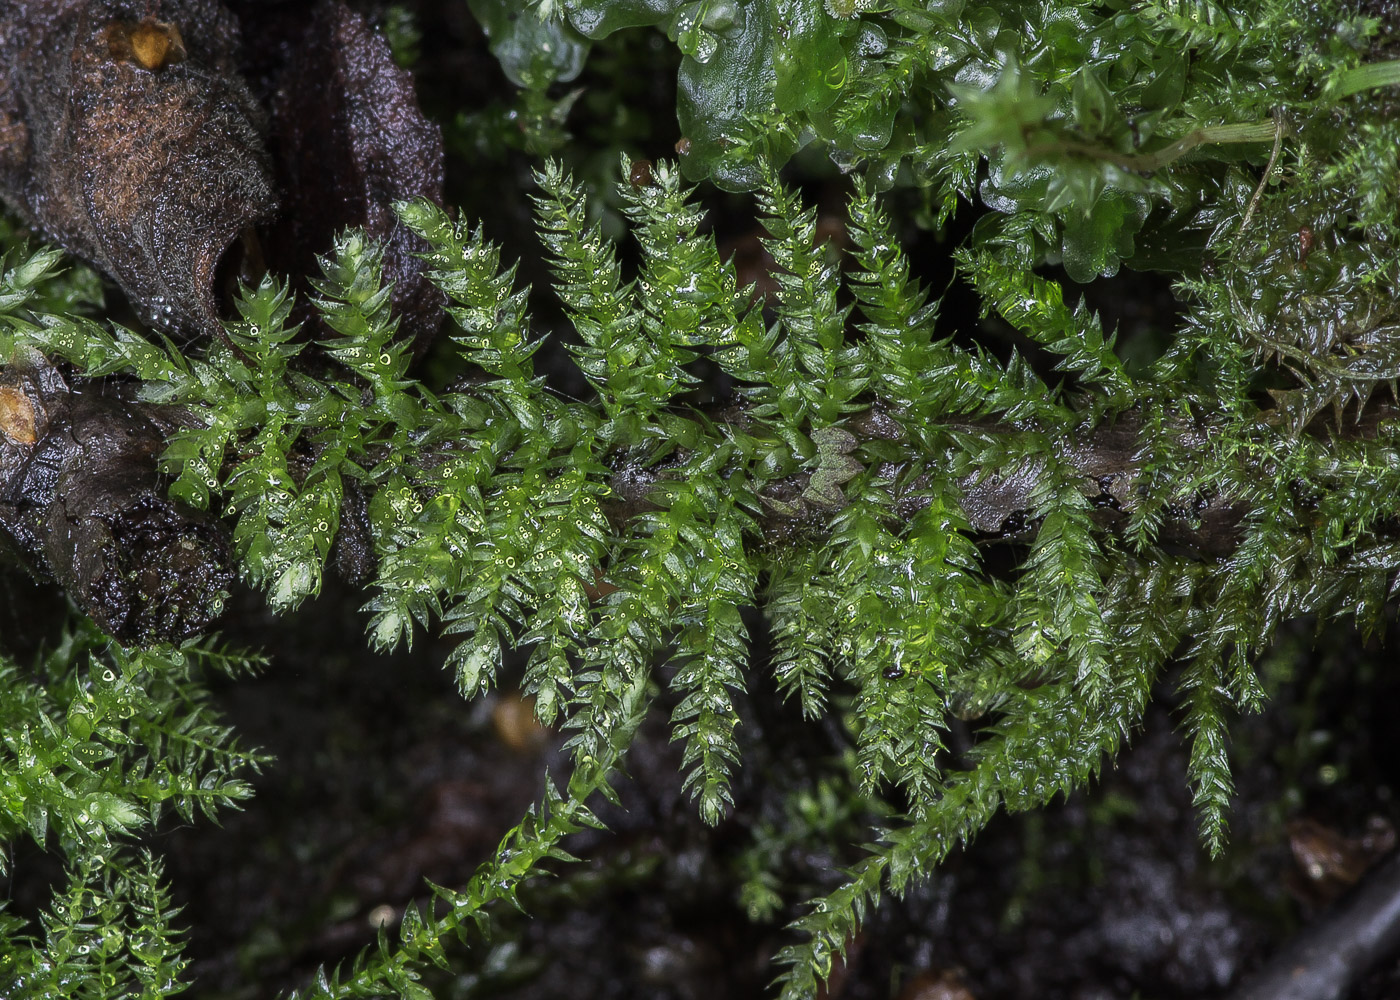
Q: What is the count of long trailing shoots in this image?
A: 2